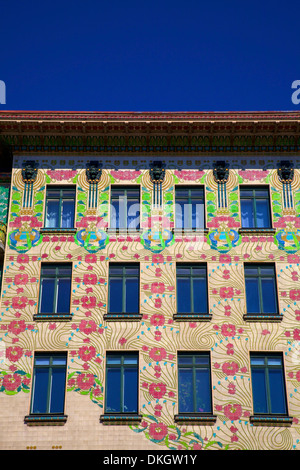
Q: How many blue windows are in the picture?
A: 12